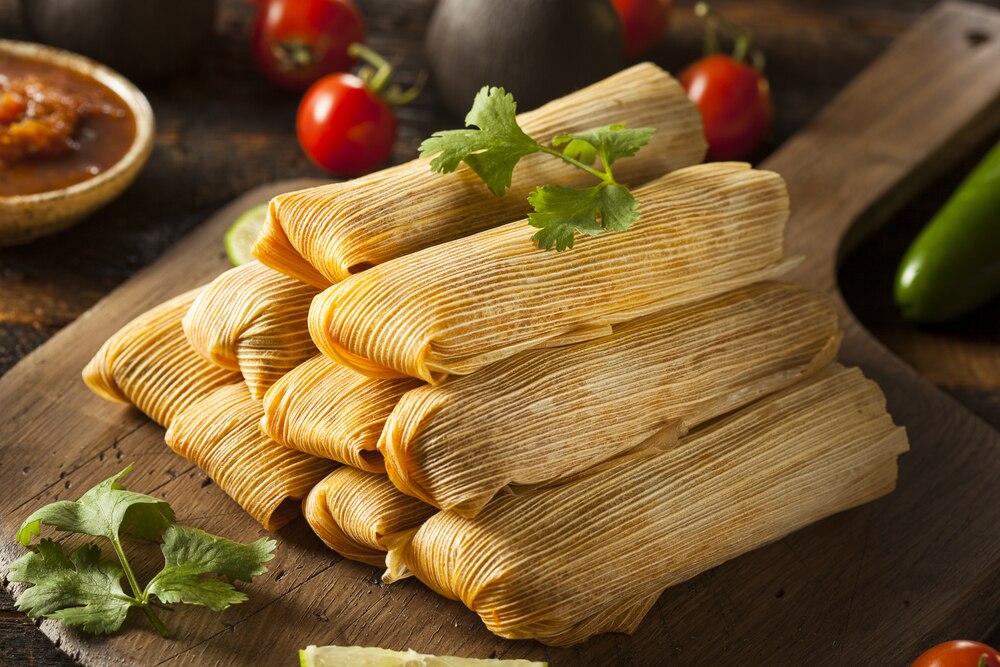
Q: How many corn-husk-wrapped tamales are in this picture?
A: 9